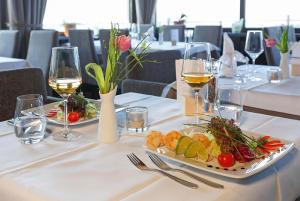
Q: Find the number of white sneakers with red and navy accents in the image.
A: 0